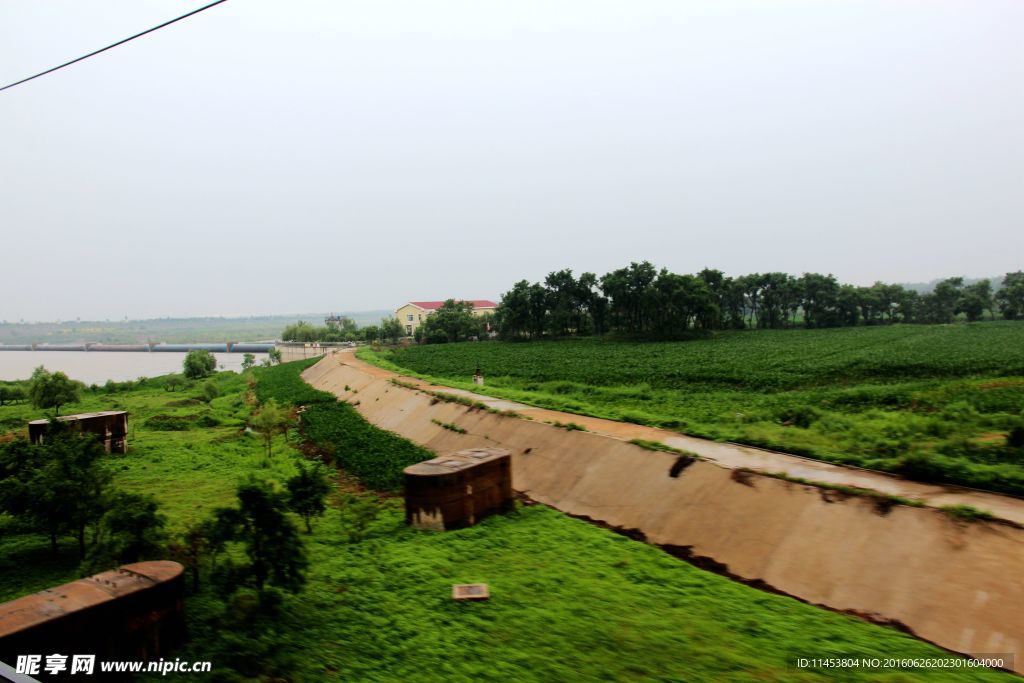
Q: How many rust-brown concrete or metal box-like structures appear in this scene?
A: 3